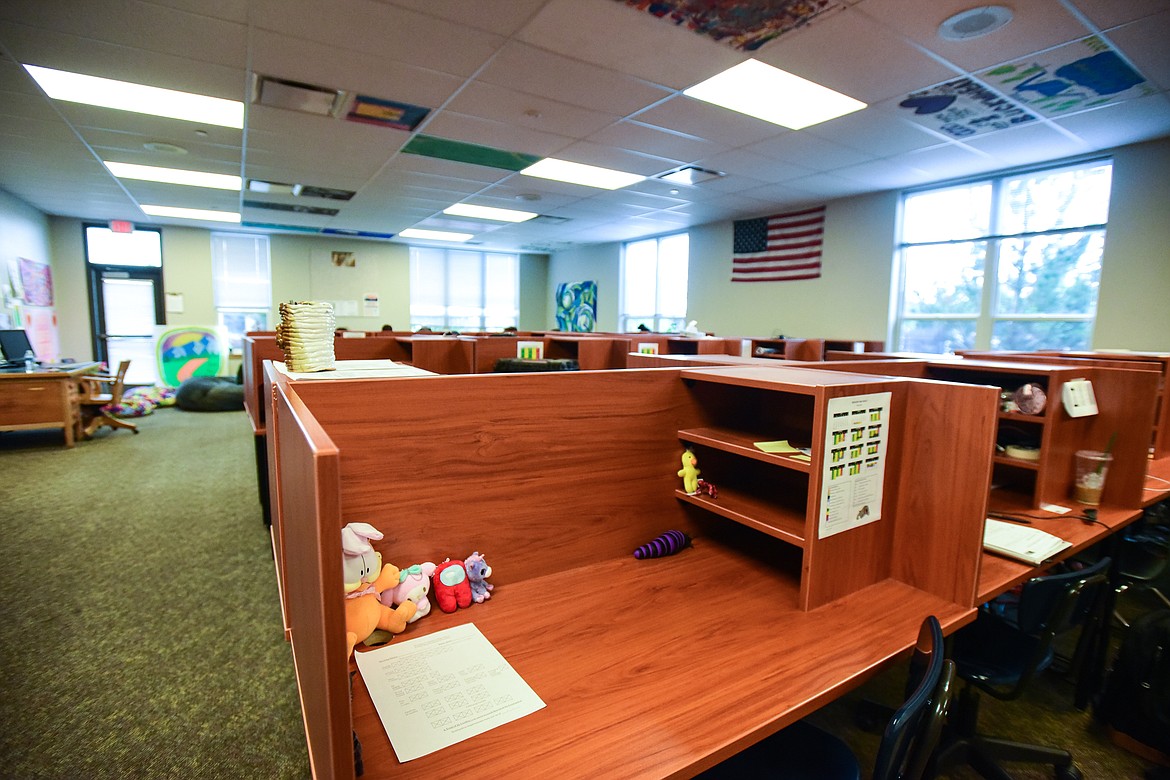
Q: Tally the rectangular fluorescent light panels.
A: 7